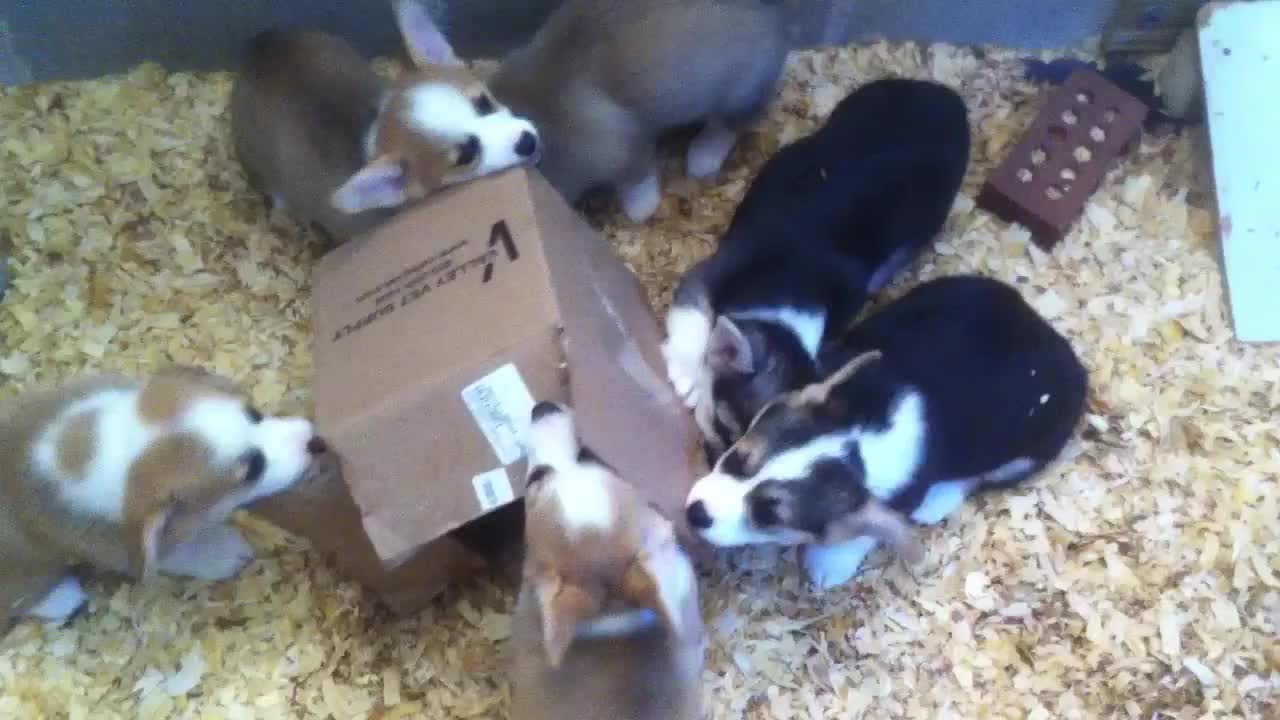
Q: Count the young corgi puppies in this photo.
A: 6